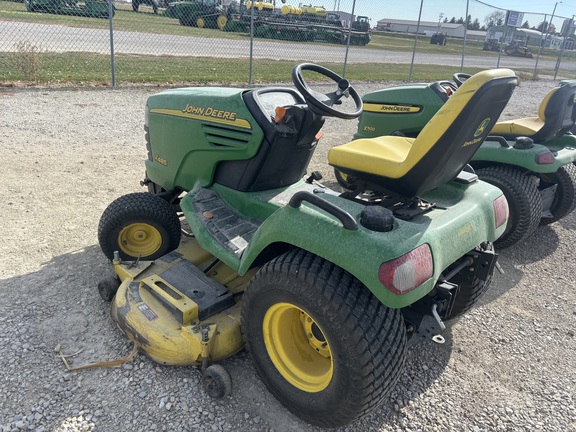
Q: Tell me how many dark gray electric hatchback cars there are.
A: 0